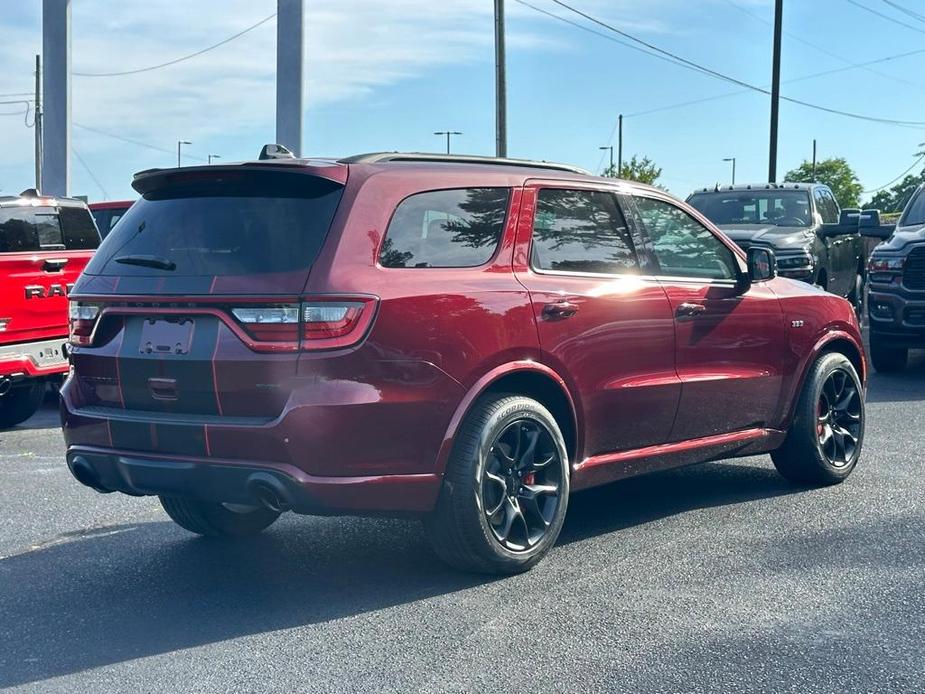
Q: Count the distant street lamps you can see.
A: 5